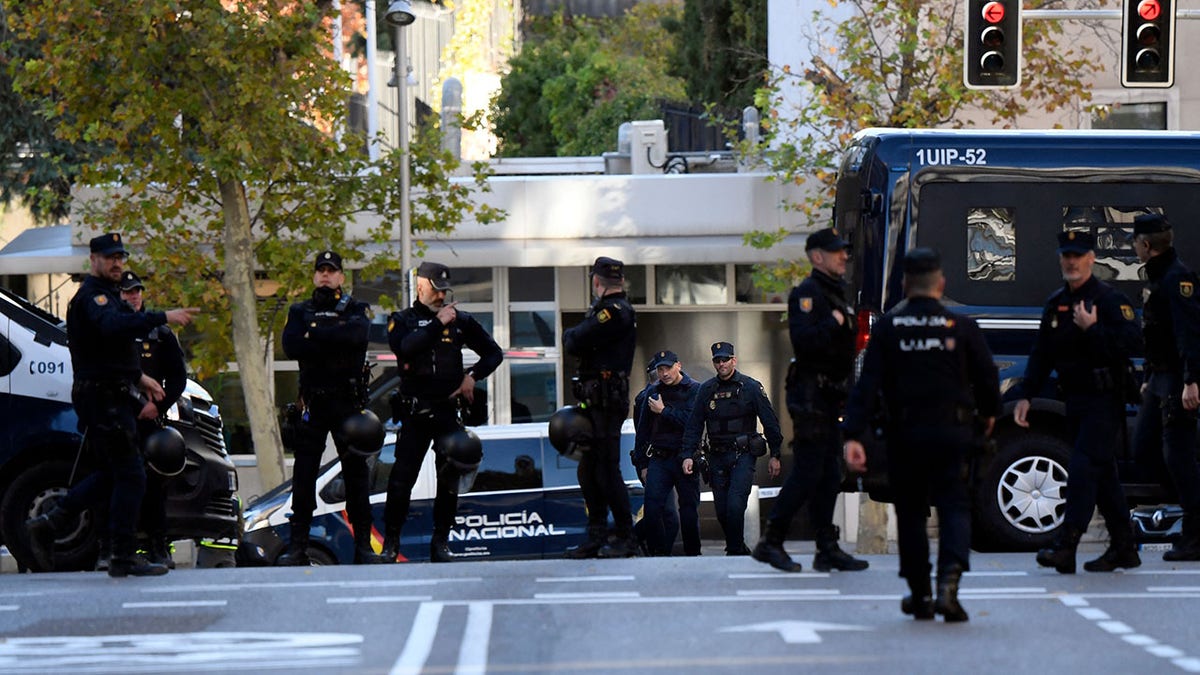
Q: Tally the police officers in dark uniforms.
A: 12